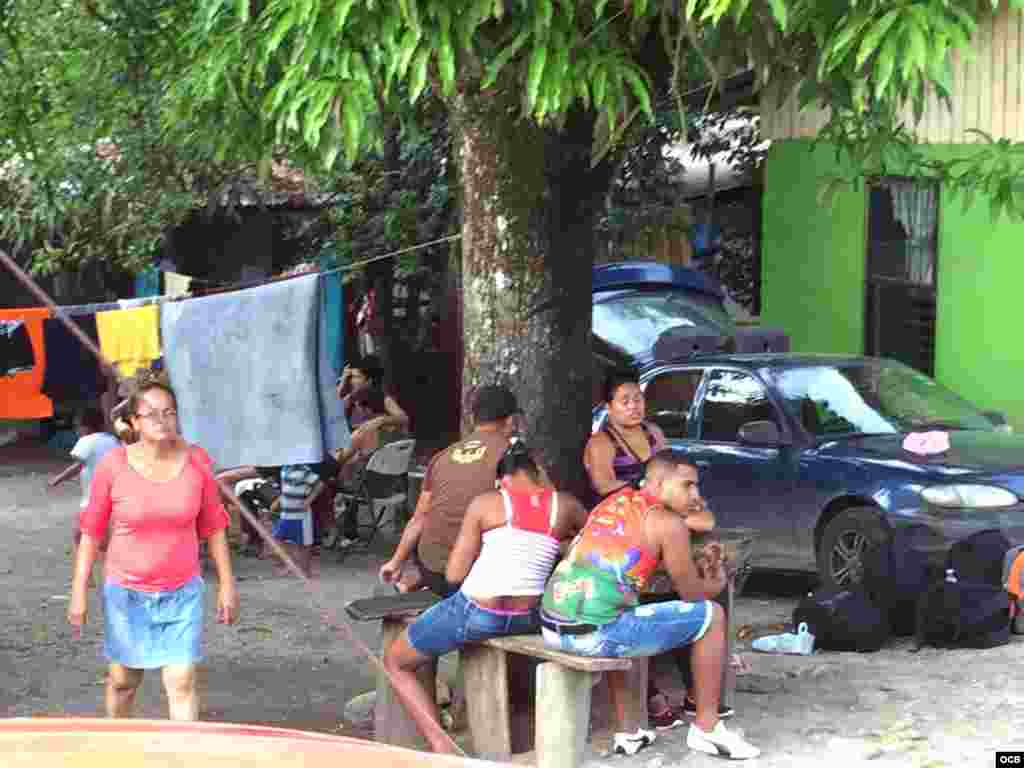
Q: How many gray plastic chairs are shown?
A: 1